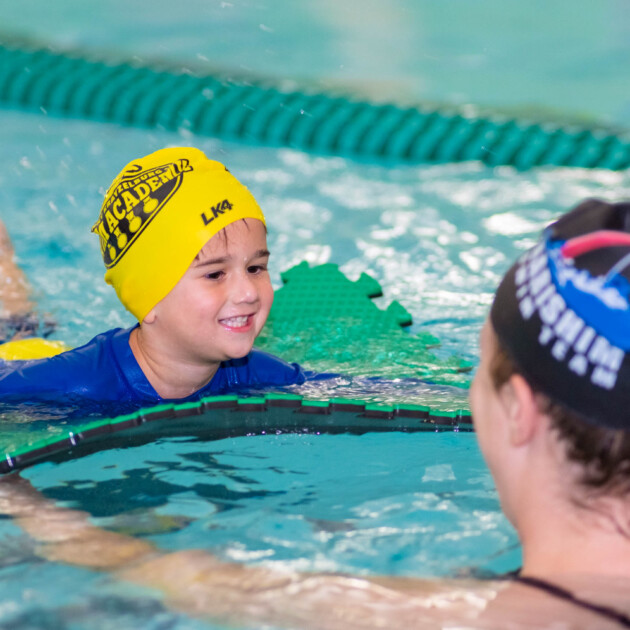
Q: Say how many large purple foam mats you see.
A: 0